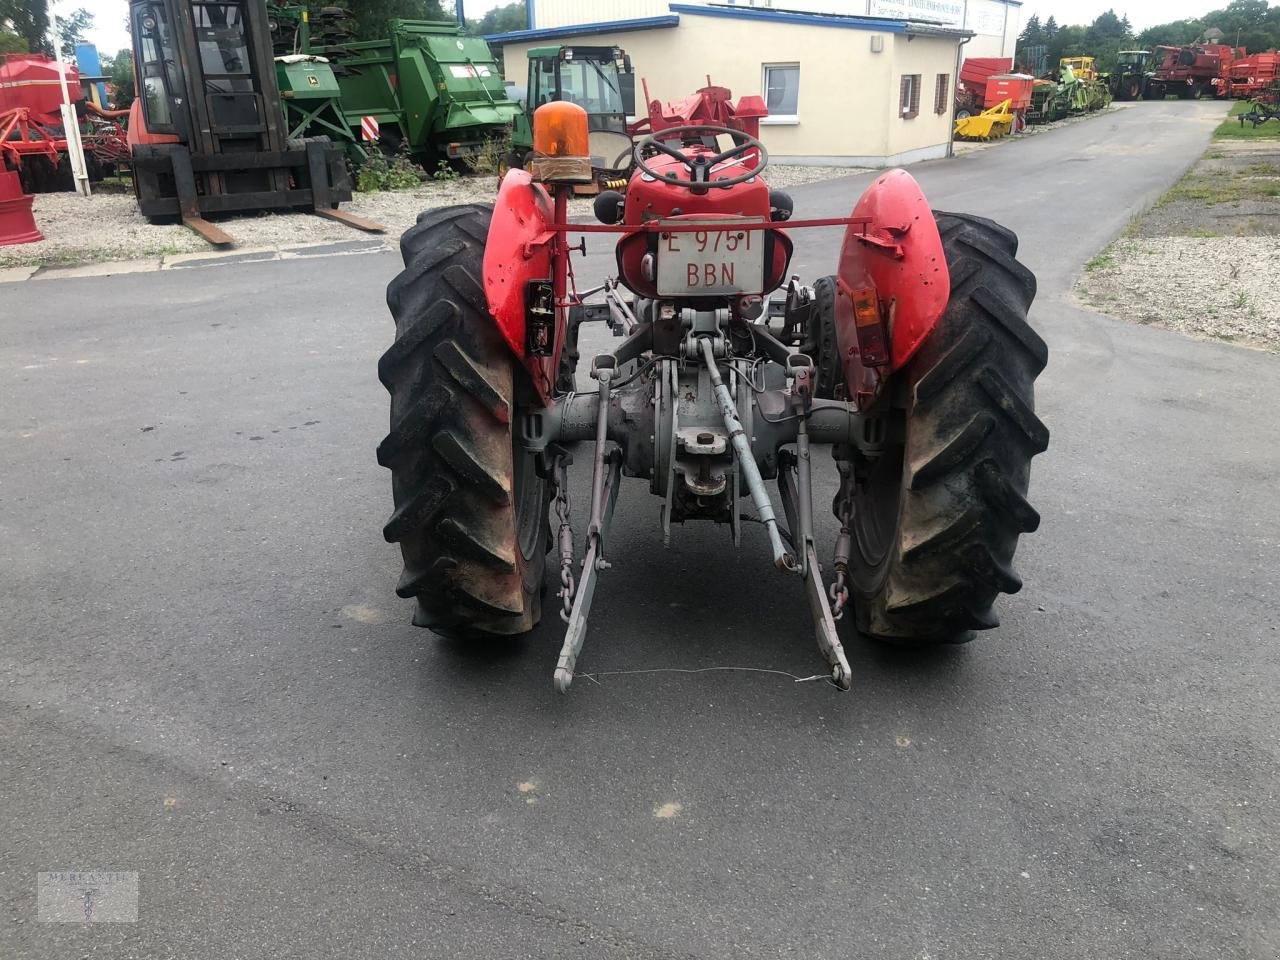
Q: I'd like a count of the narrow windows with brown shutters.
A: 2